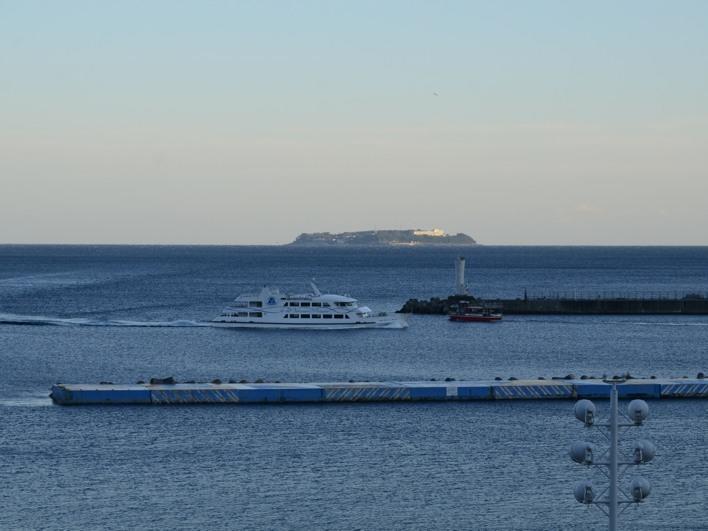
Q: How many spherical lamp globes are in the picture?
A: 6